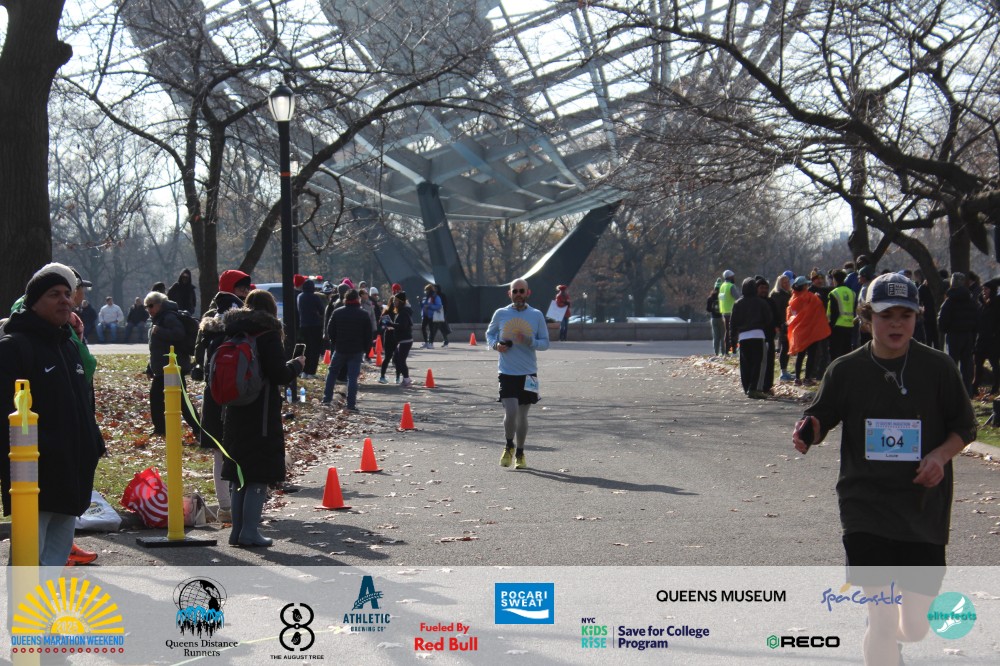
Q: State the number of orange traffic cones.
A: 9